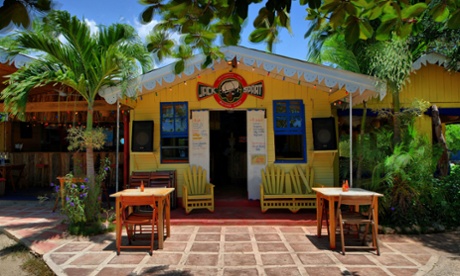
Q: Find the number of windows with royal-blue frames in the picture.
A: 2